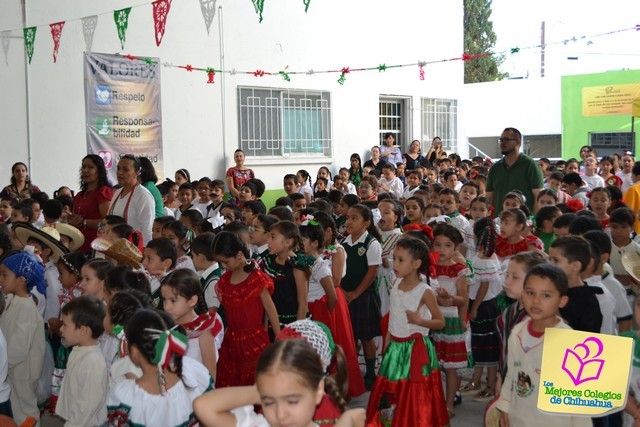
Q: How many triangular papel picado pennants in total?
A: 9